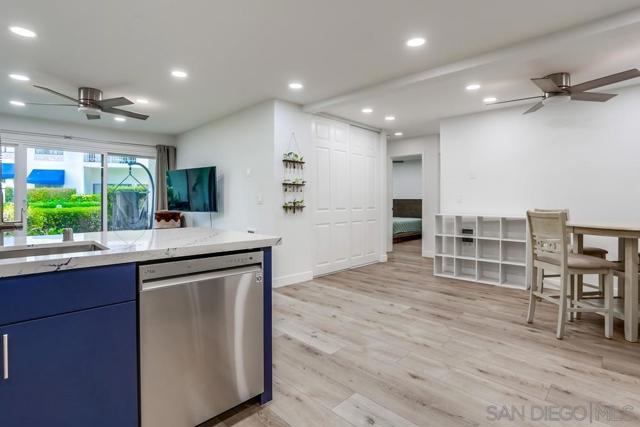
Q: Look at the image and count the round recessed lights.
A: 13